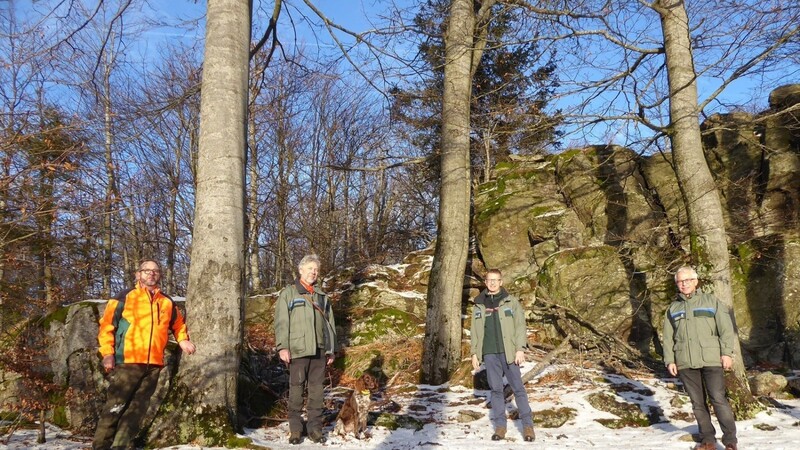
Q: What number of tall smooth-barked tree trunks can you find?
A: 3